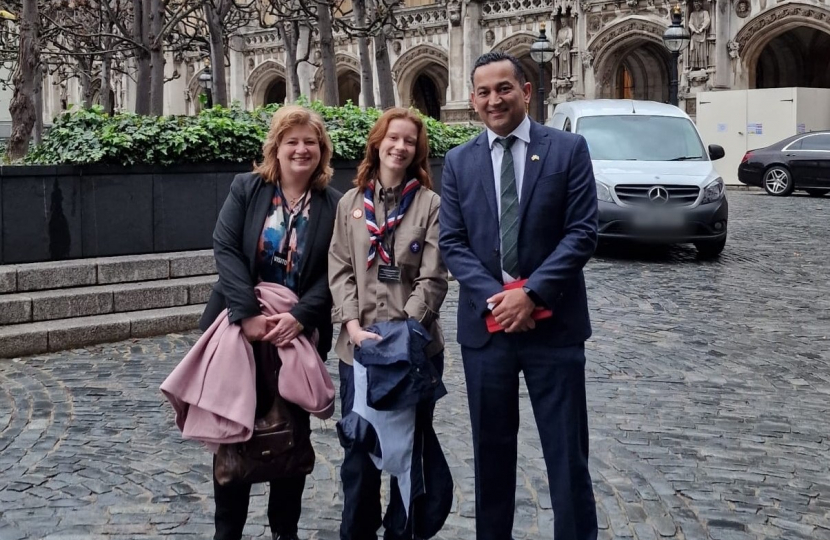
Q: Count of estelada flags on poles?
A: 0